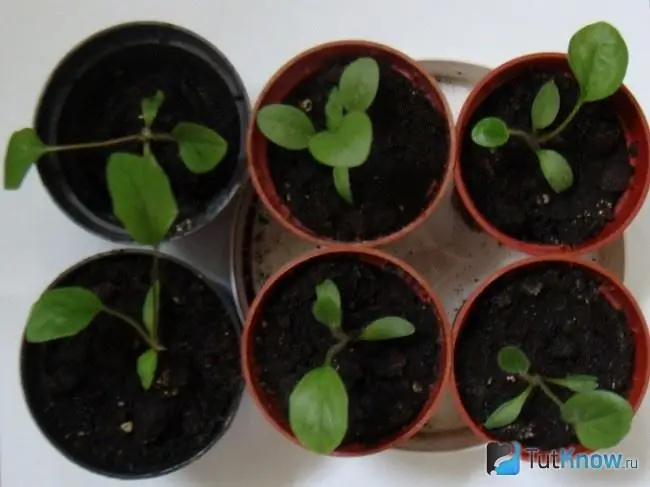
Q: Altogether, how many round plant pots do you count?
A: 6